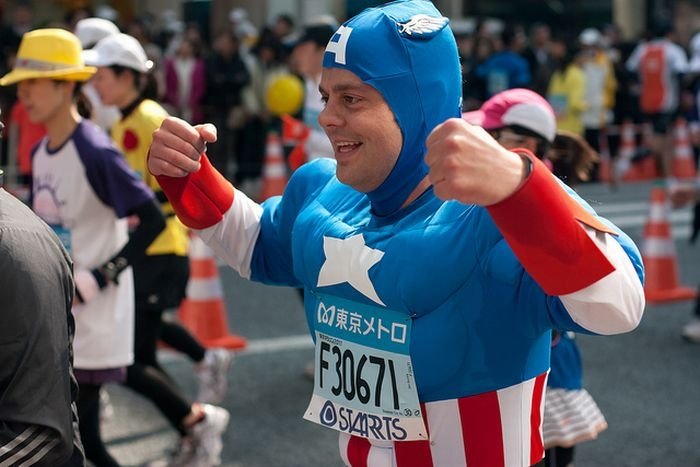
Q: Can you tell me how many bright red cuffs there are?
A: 2